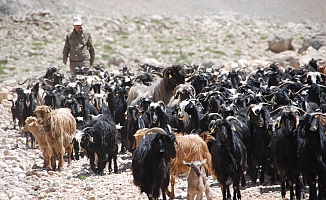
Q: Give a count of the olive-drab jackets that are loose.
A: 1